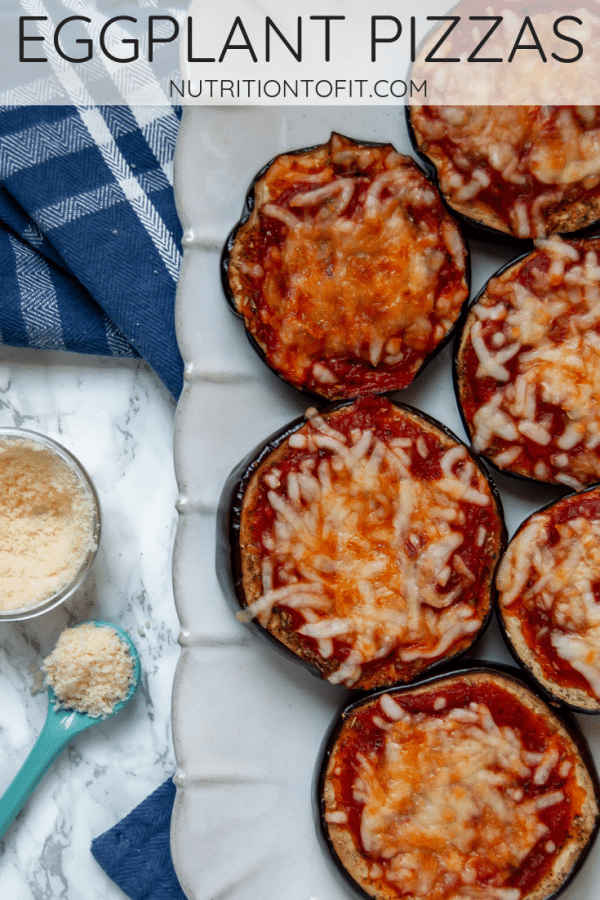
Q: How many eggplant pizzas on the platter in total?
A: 6